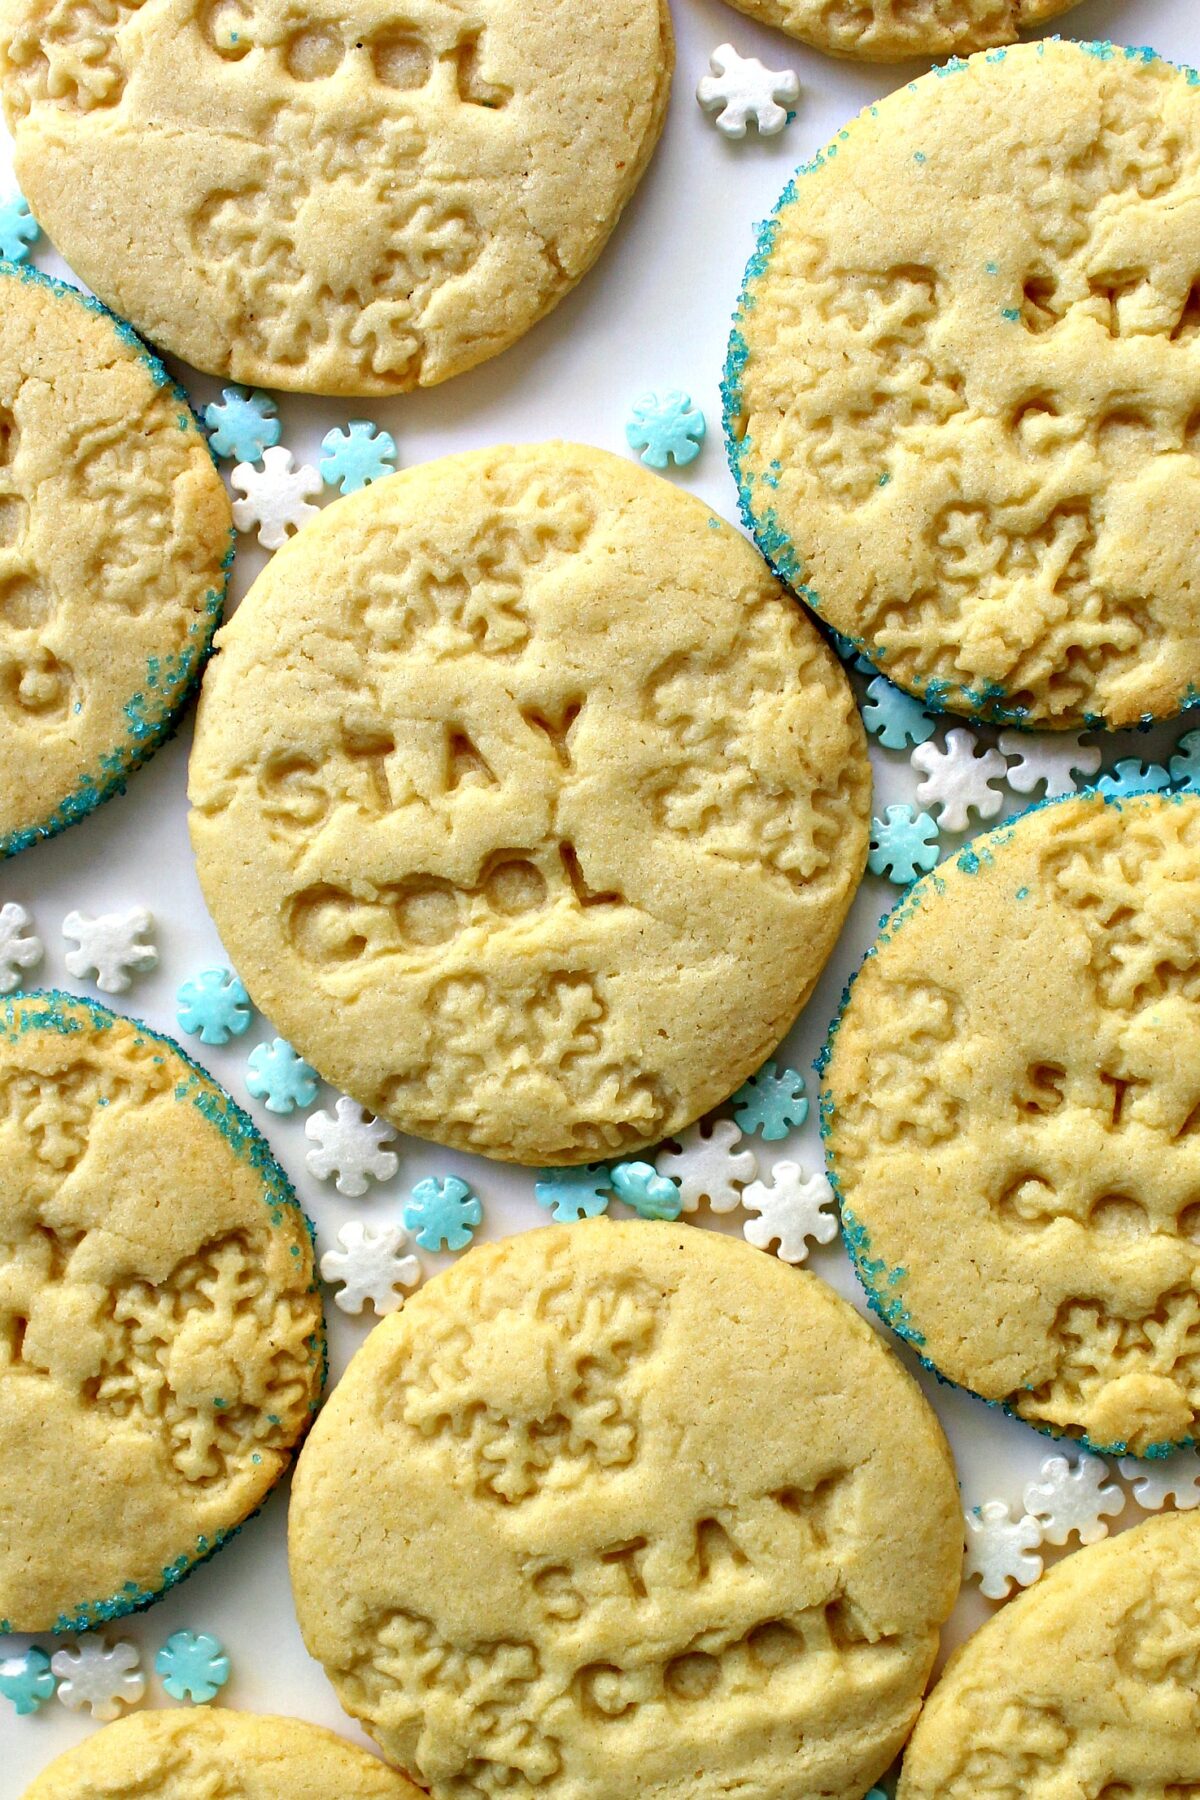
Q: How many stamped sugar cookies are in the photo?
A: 10